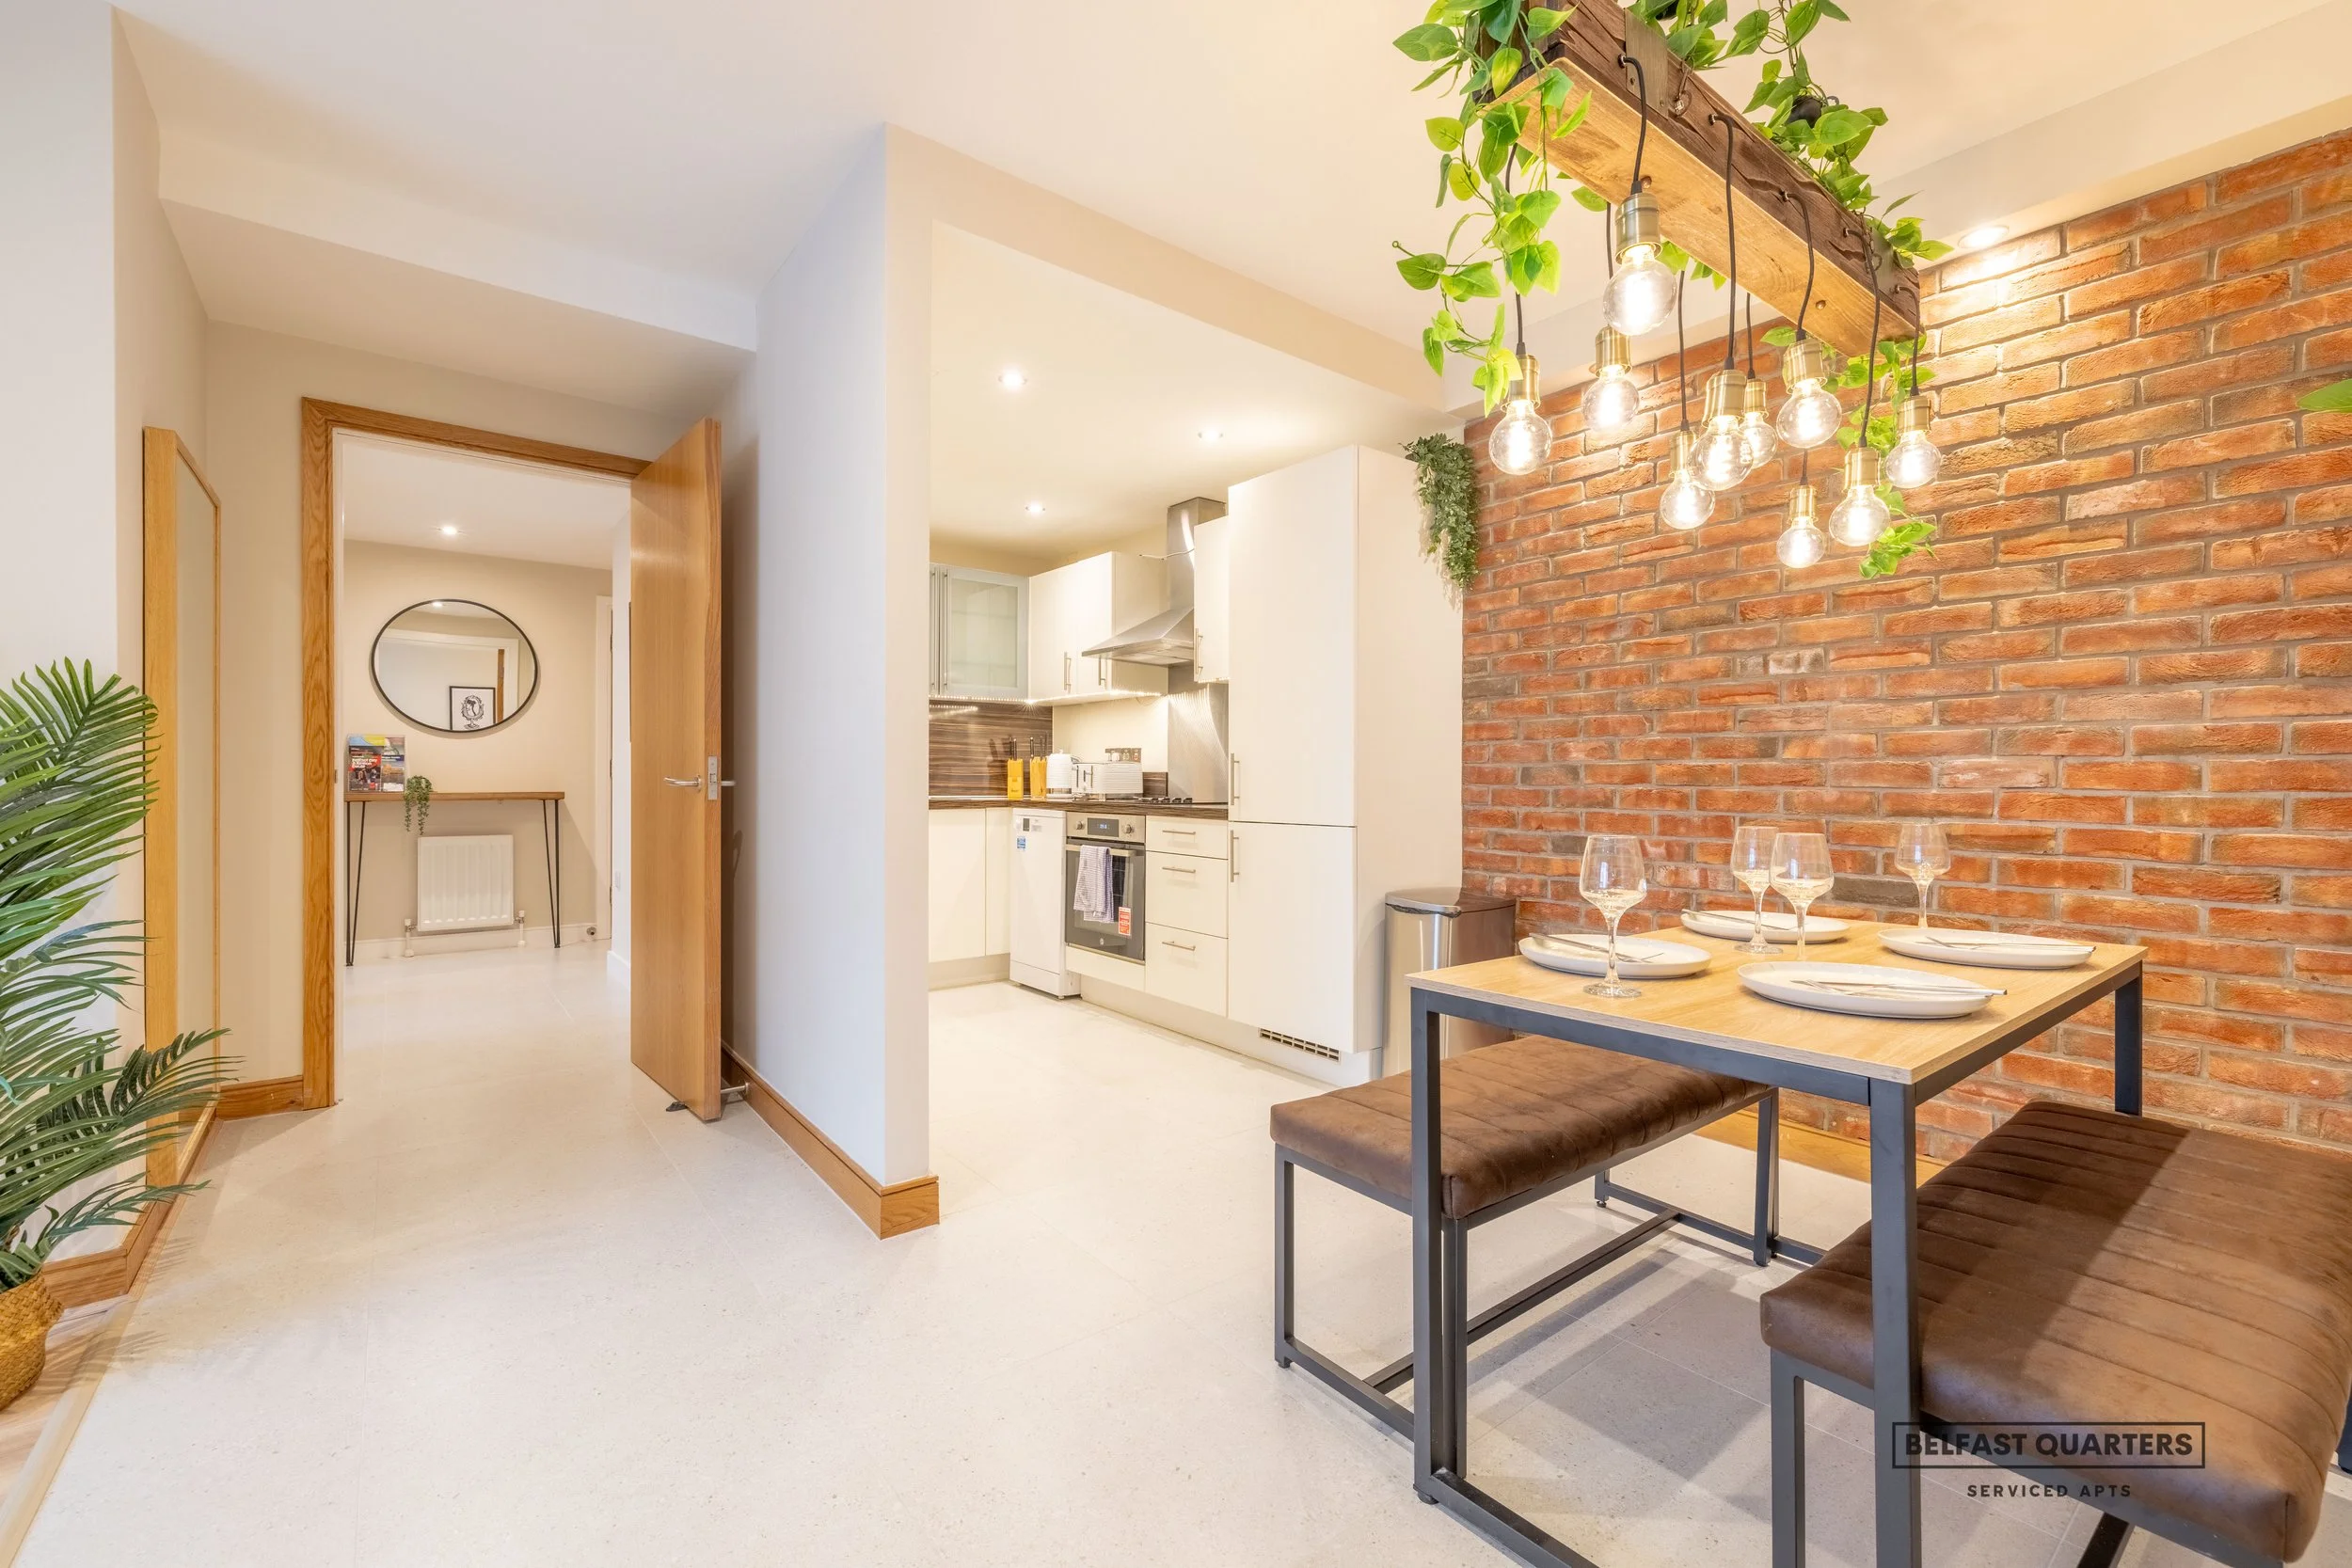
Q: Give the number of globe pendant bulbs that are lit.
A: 10